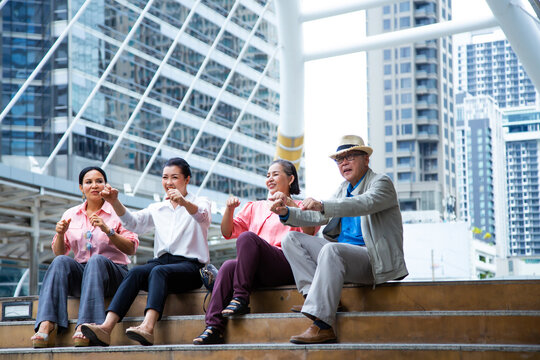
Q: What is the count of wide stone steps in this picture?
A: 3